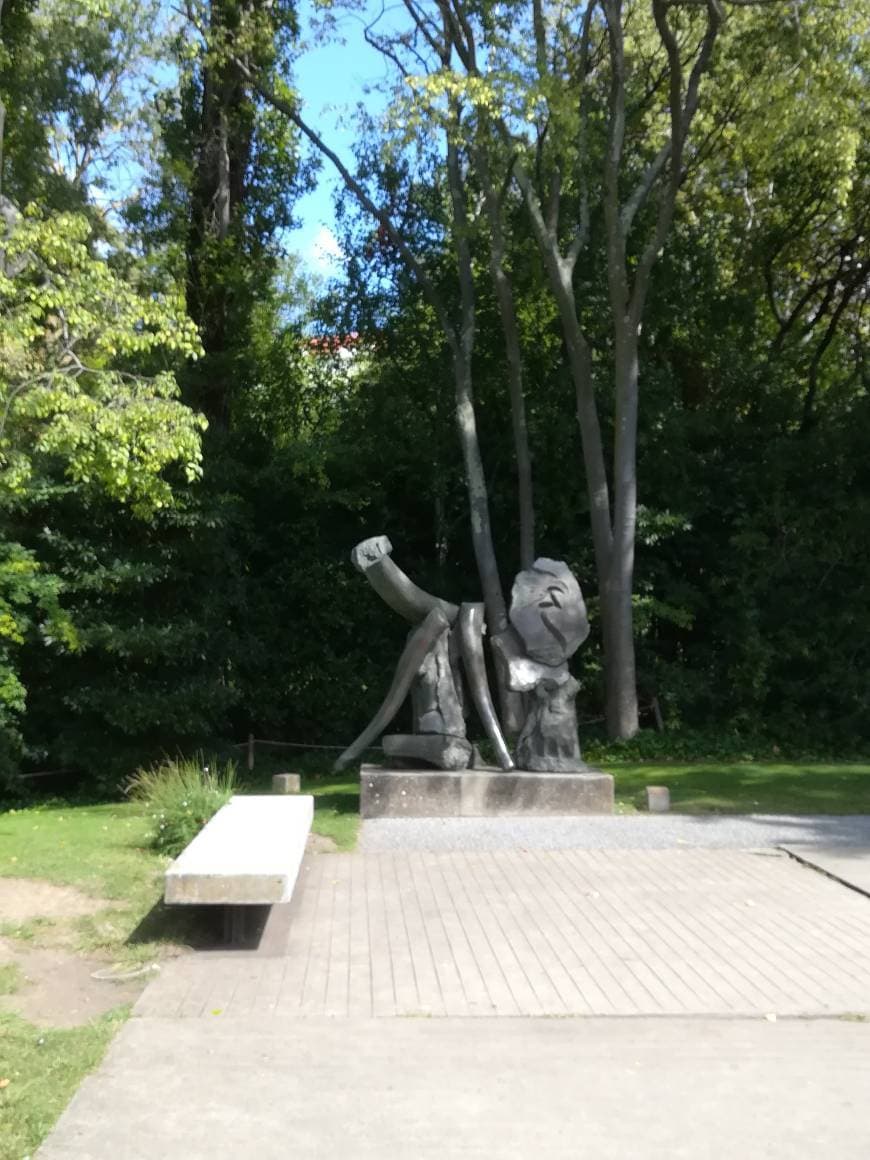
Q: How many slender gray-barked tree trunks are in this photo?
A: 4